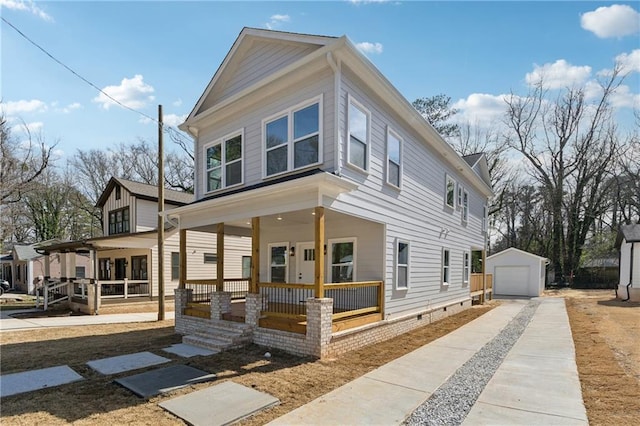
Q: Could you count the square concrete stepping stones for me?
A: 5